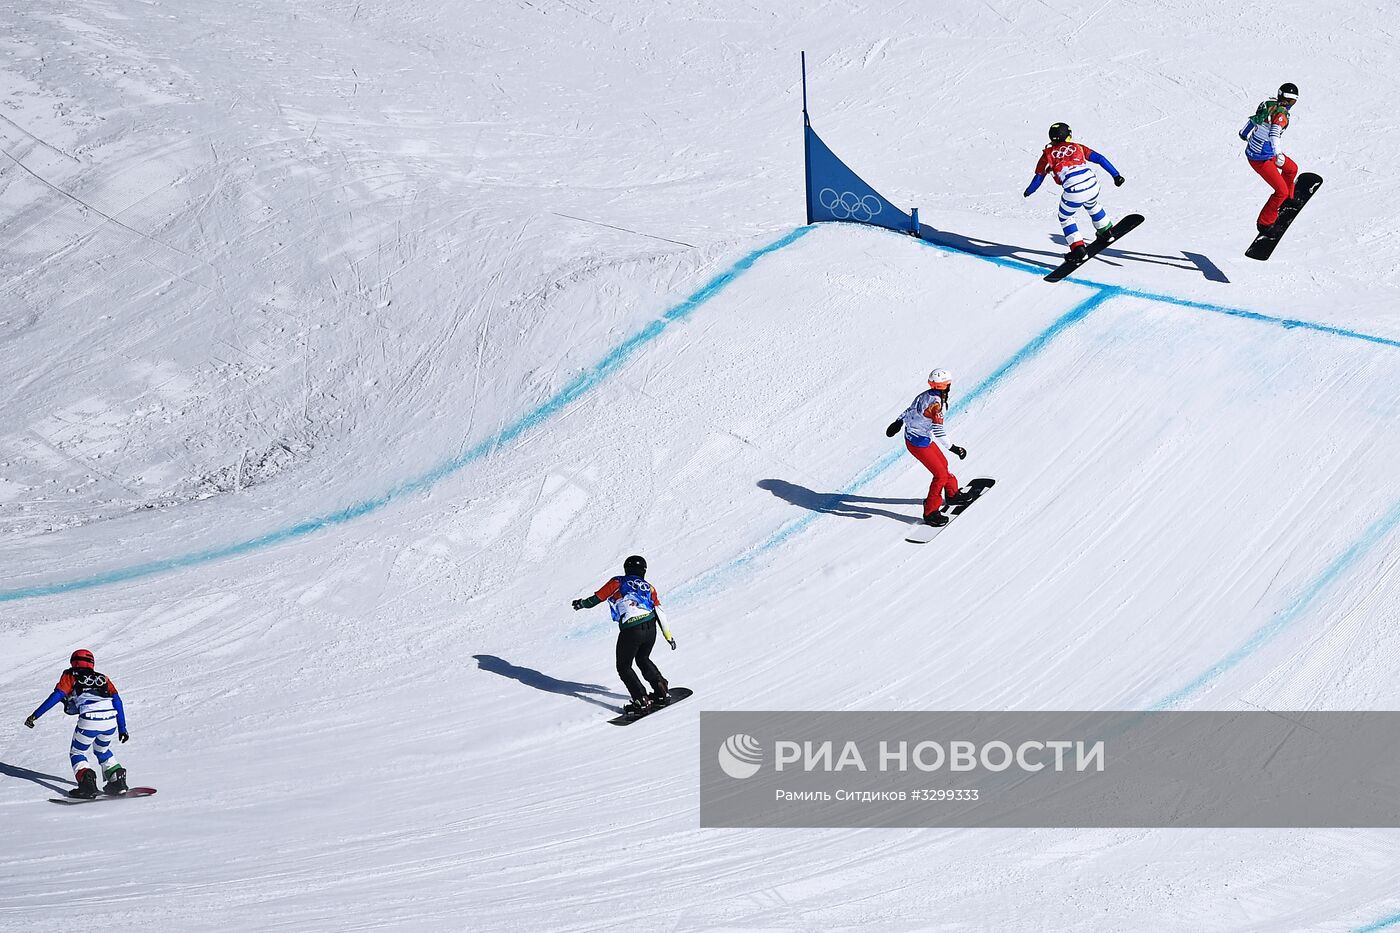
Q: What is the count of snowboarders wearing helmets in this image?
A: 5